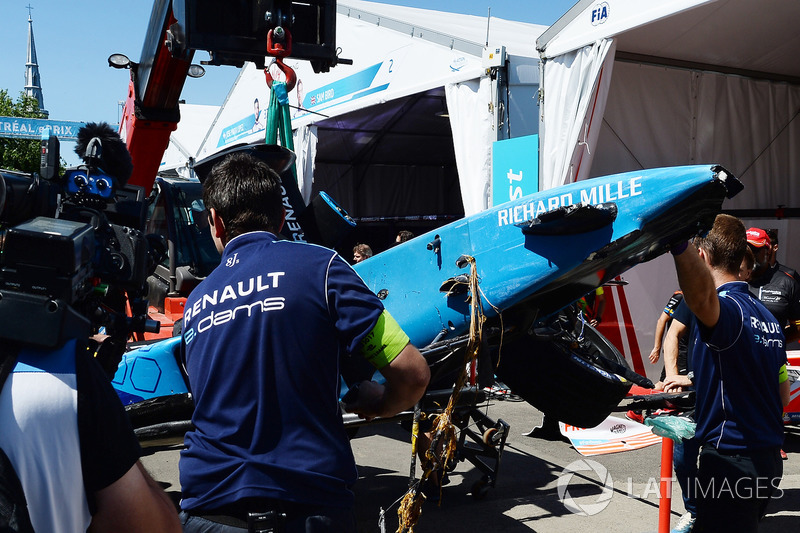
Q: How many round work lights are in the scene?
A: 2